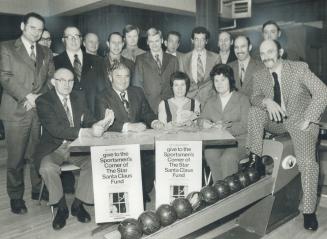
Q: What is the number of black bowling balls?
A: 9